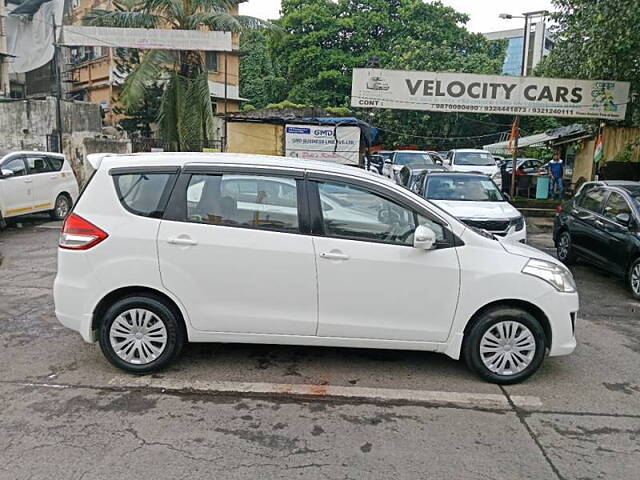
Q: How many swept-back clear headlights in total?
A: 1